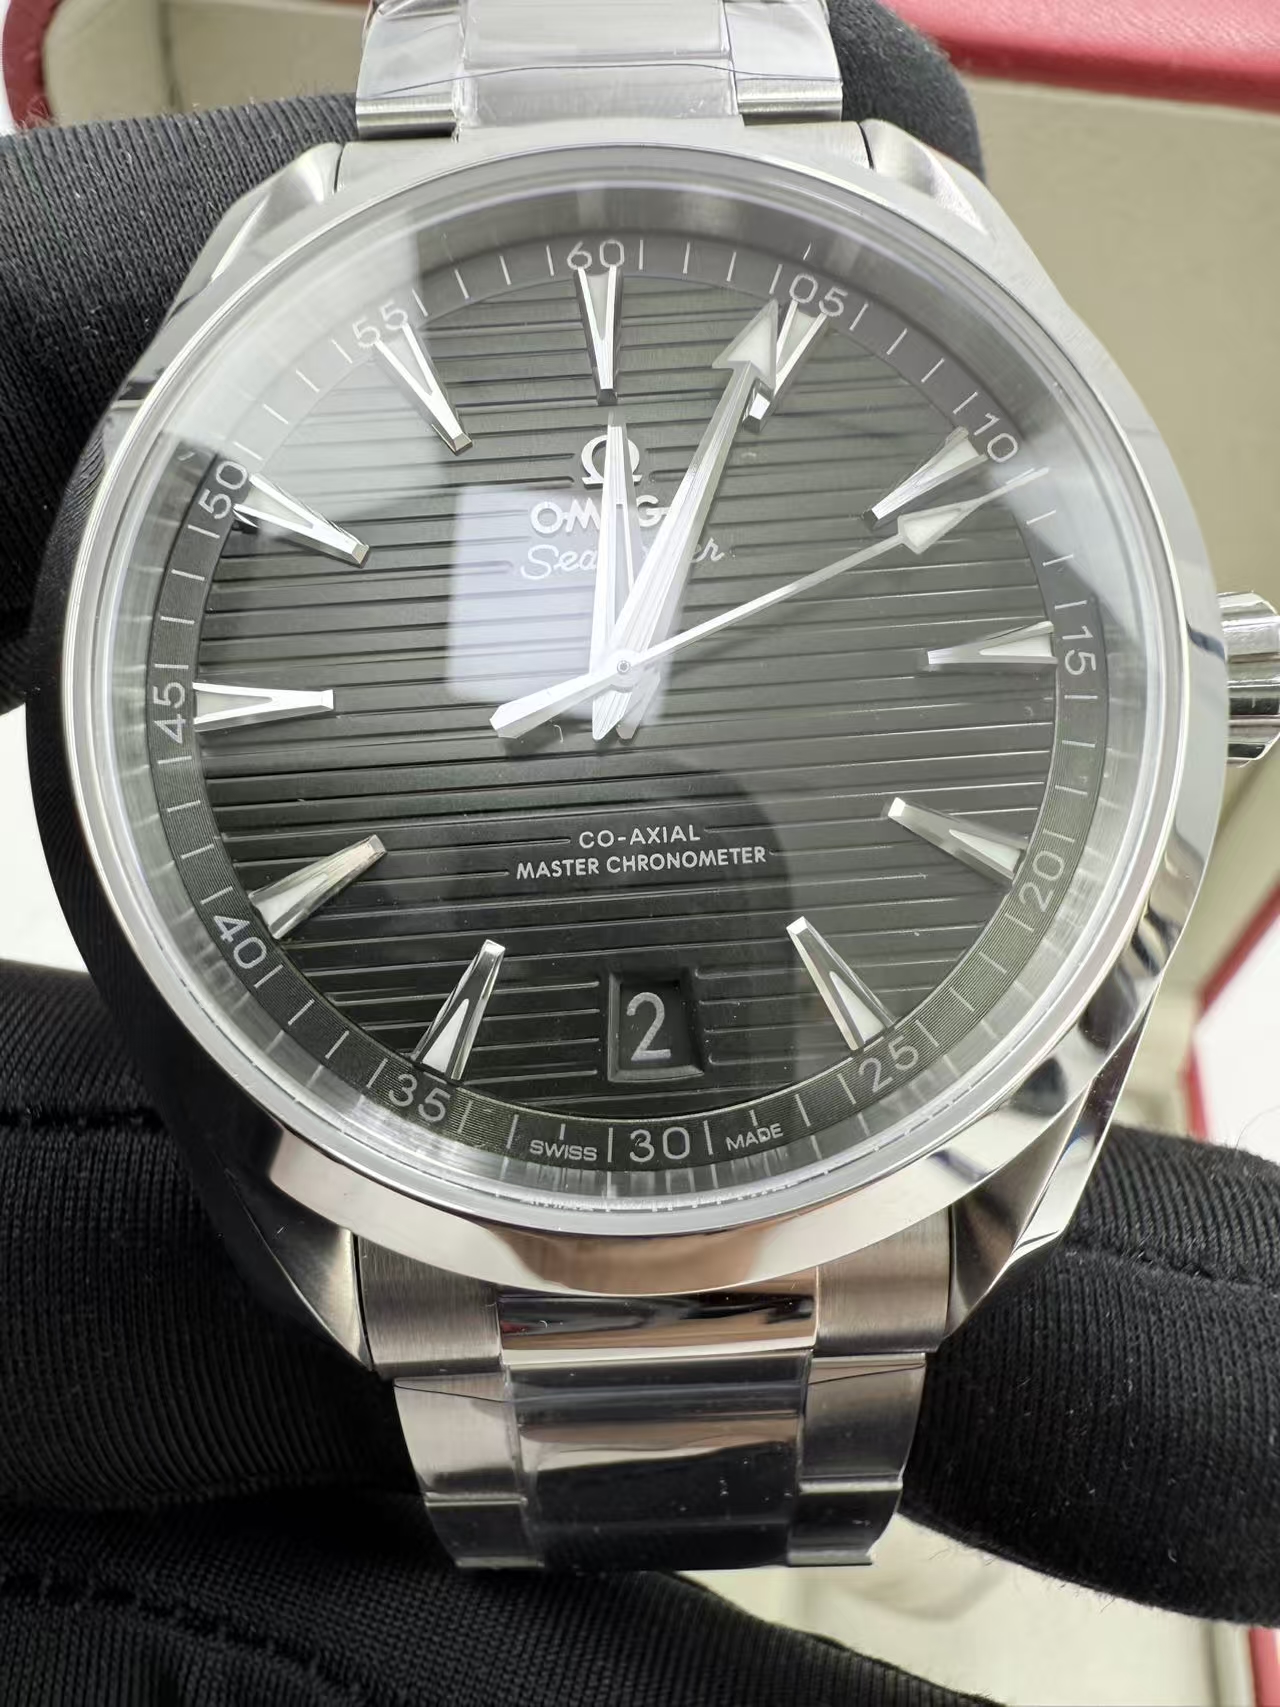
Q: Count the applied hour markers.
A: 11